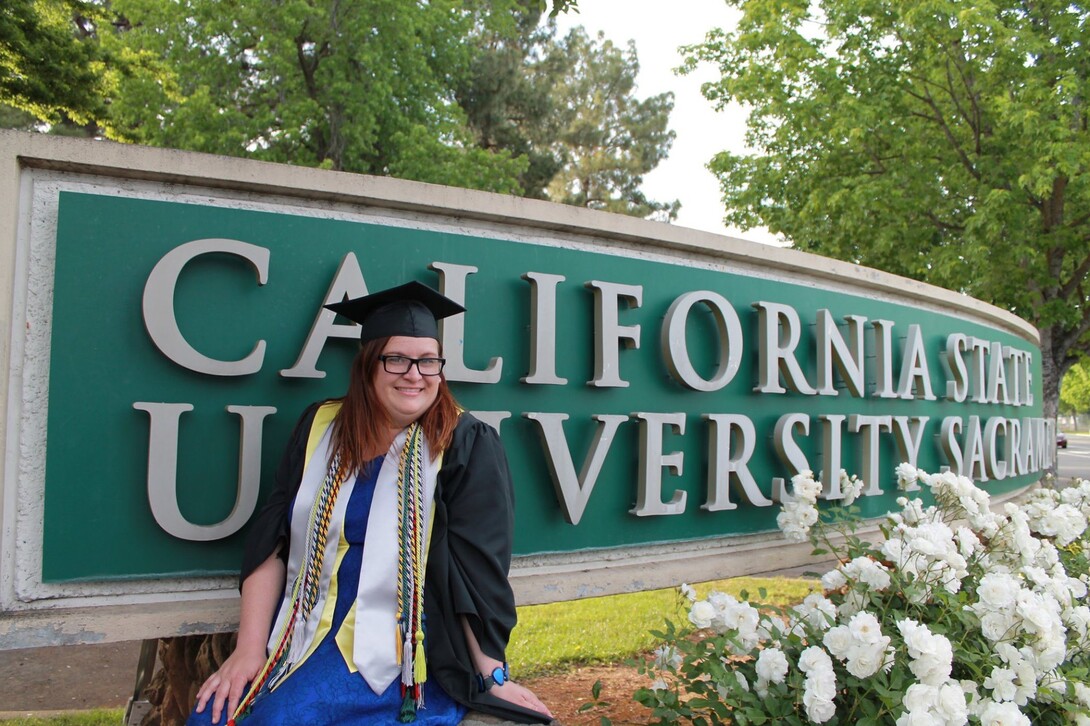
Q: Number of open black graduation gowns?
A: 1